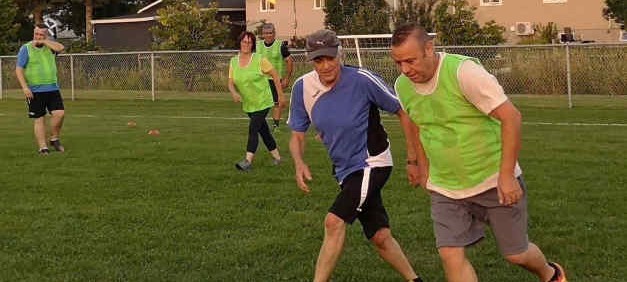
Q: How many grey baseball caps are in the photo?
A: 1